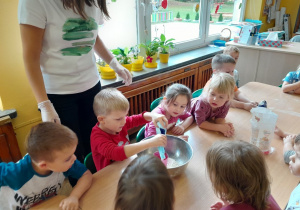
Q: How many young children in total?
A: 10